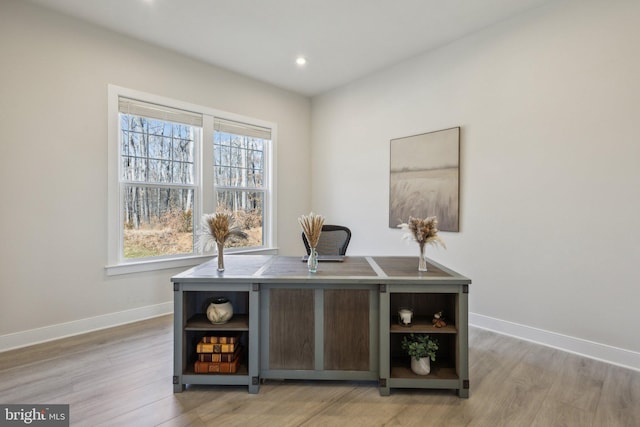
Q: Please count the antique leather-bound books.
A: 4